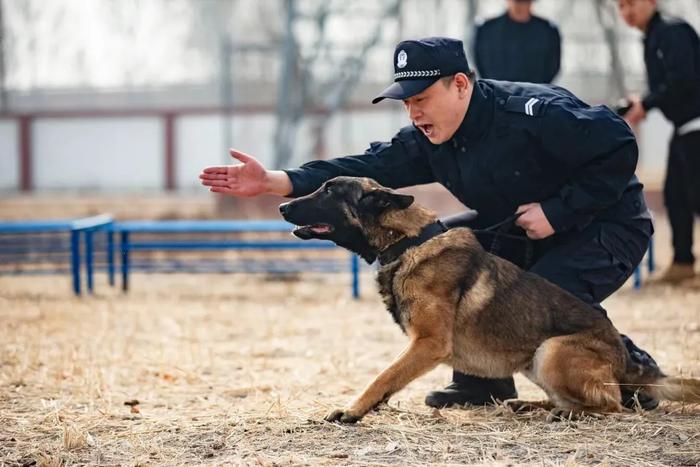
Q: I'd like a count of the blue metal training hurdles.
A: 2